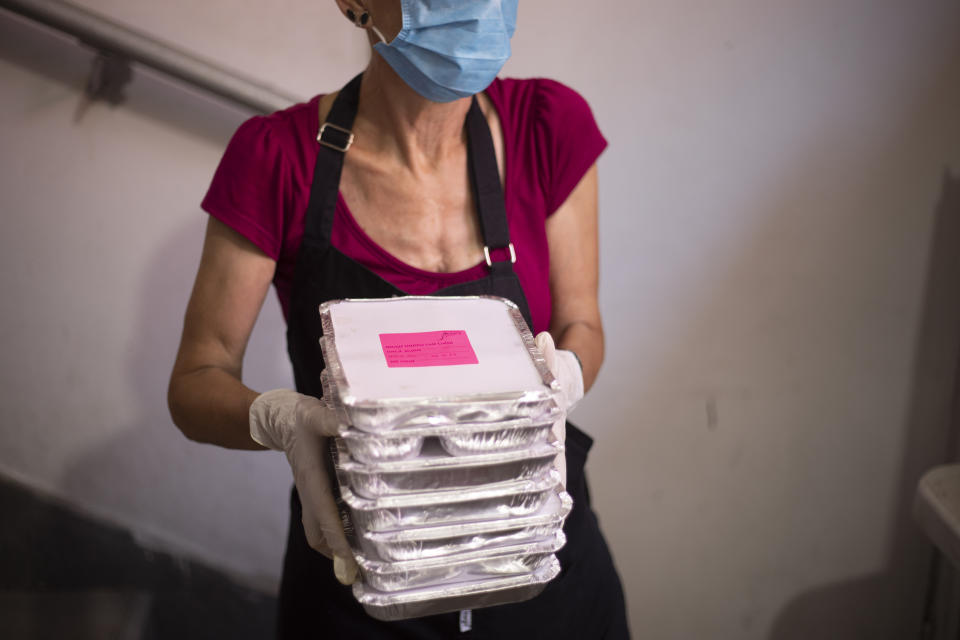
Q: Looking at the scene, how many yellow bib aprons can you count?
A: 0